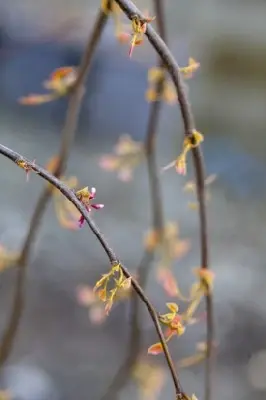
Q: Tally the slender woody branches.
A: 4